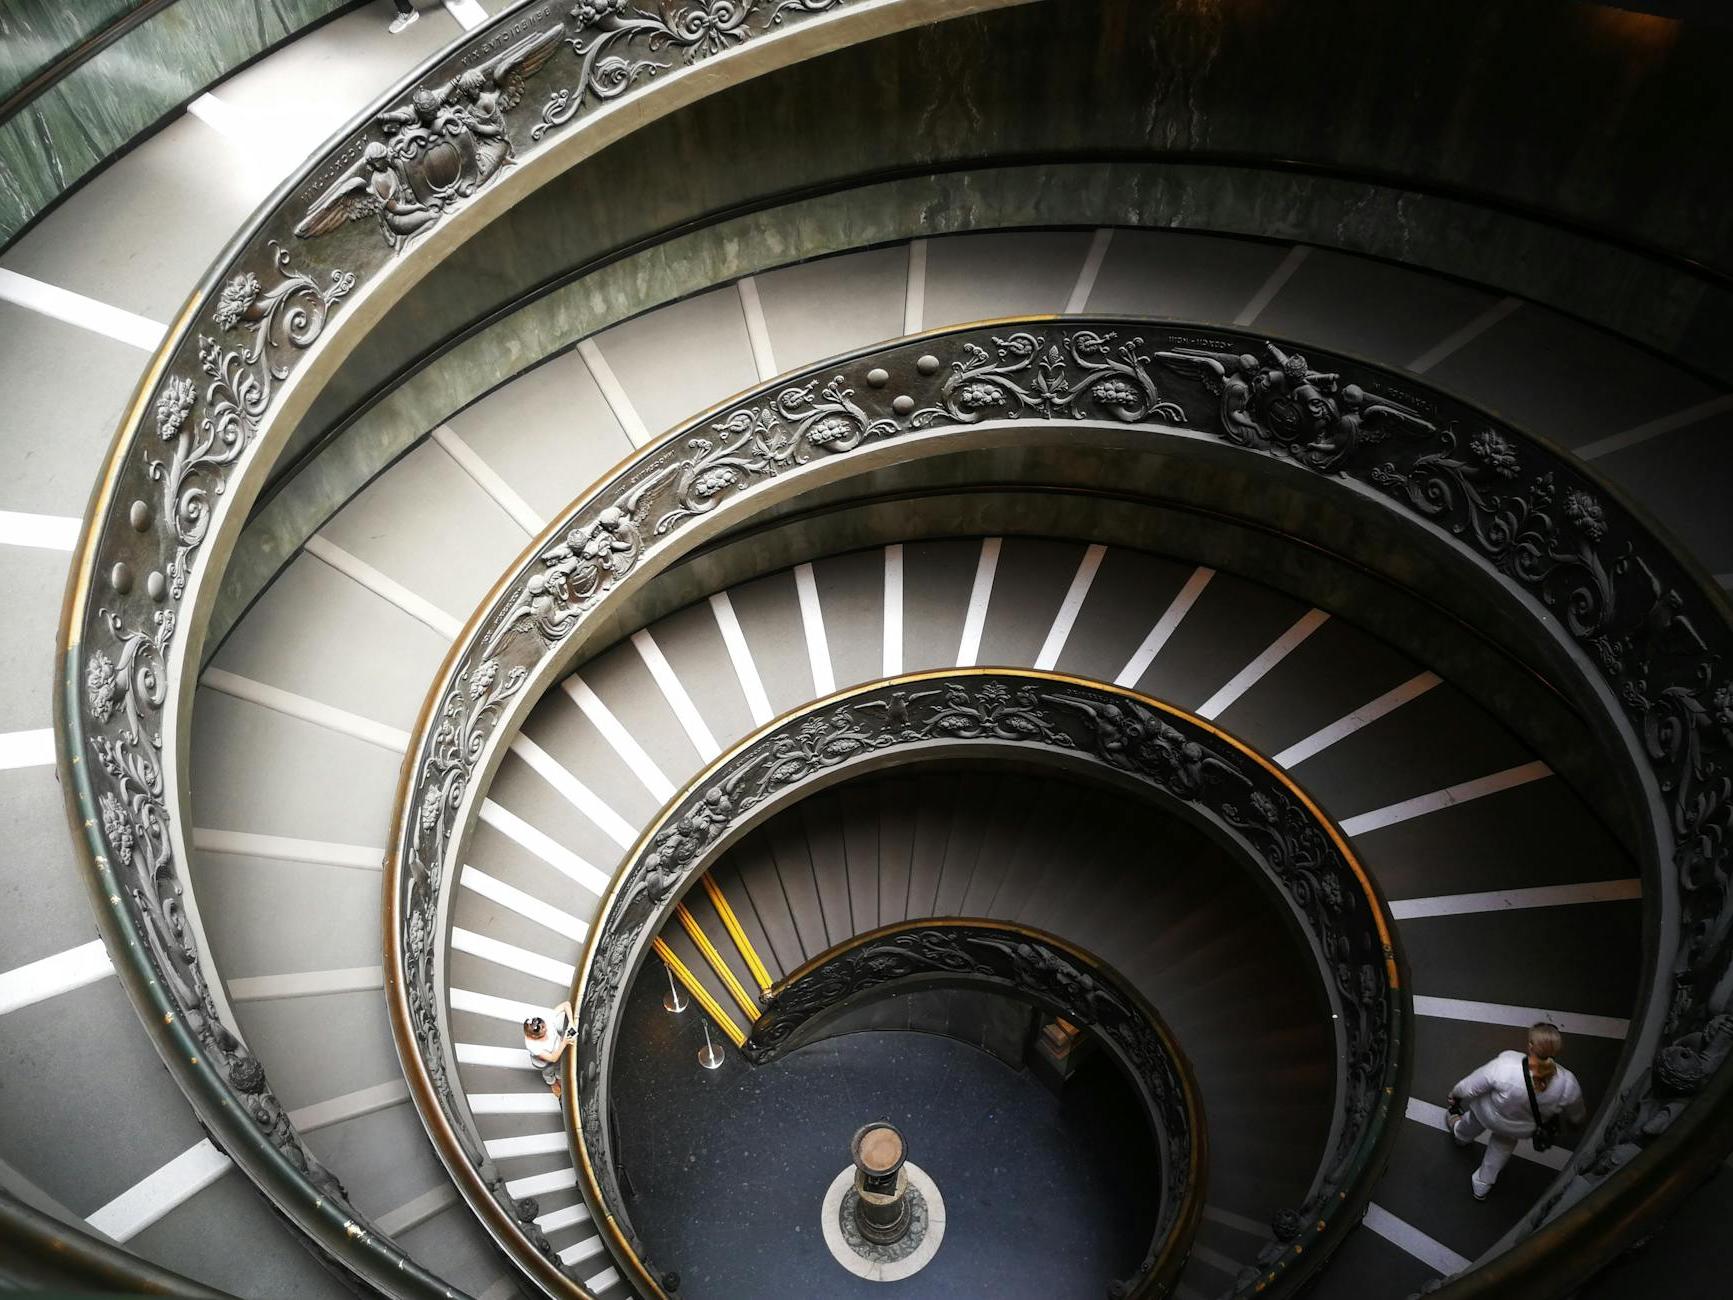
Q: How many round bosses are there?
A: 6